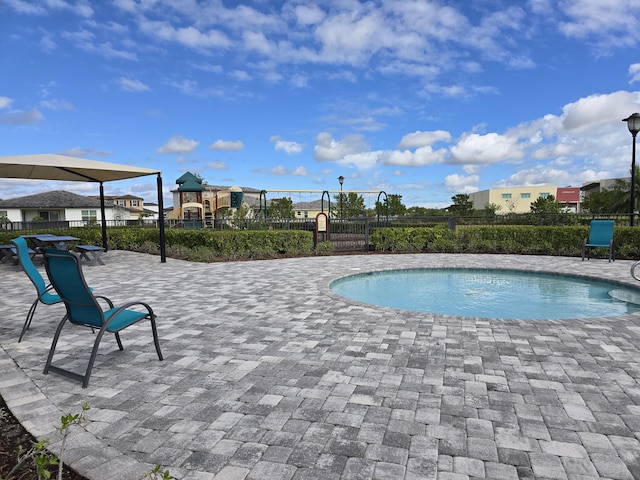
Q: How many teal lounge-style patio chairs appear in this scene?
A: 3